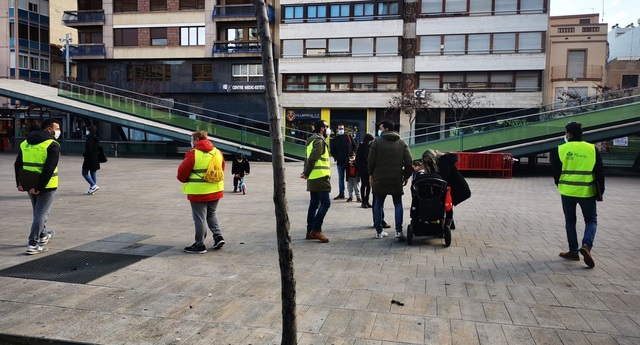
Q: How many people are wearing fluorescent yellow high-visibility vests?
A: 4